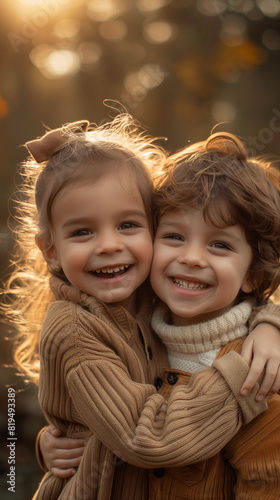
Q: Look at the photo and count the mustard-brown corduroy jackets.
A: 1